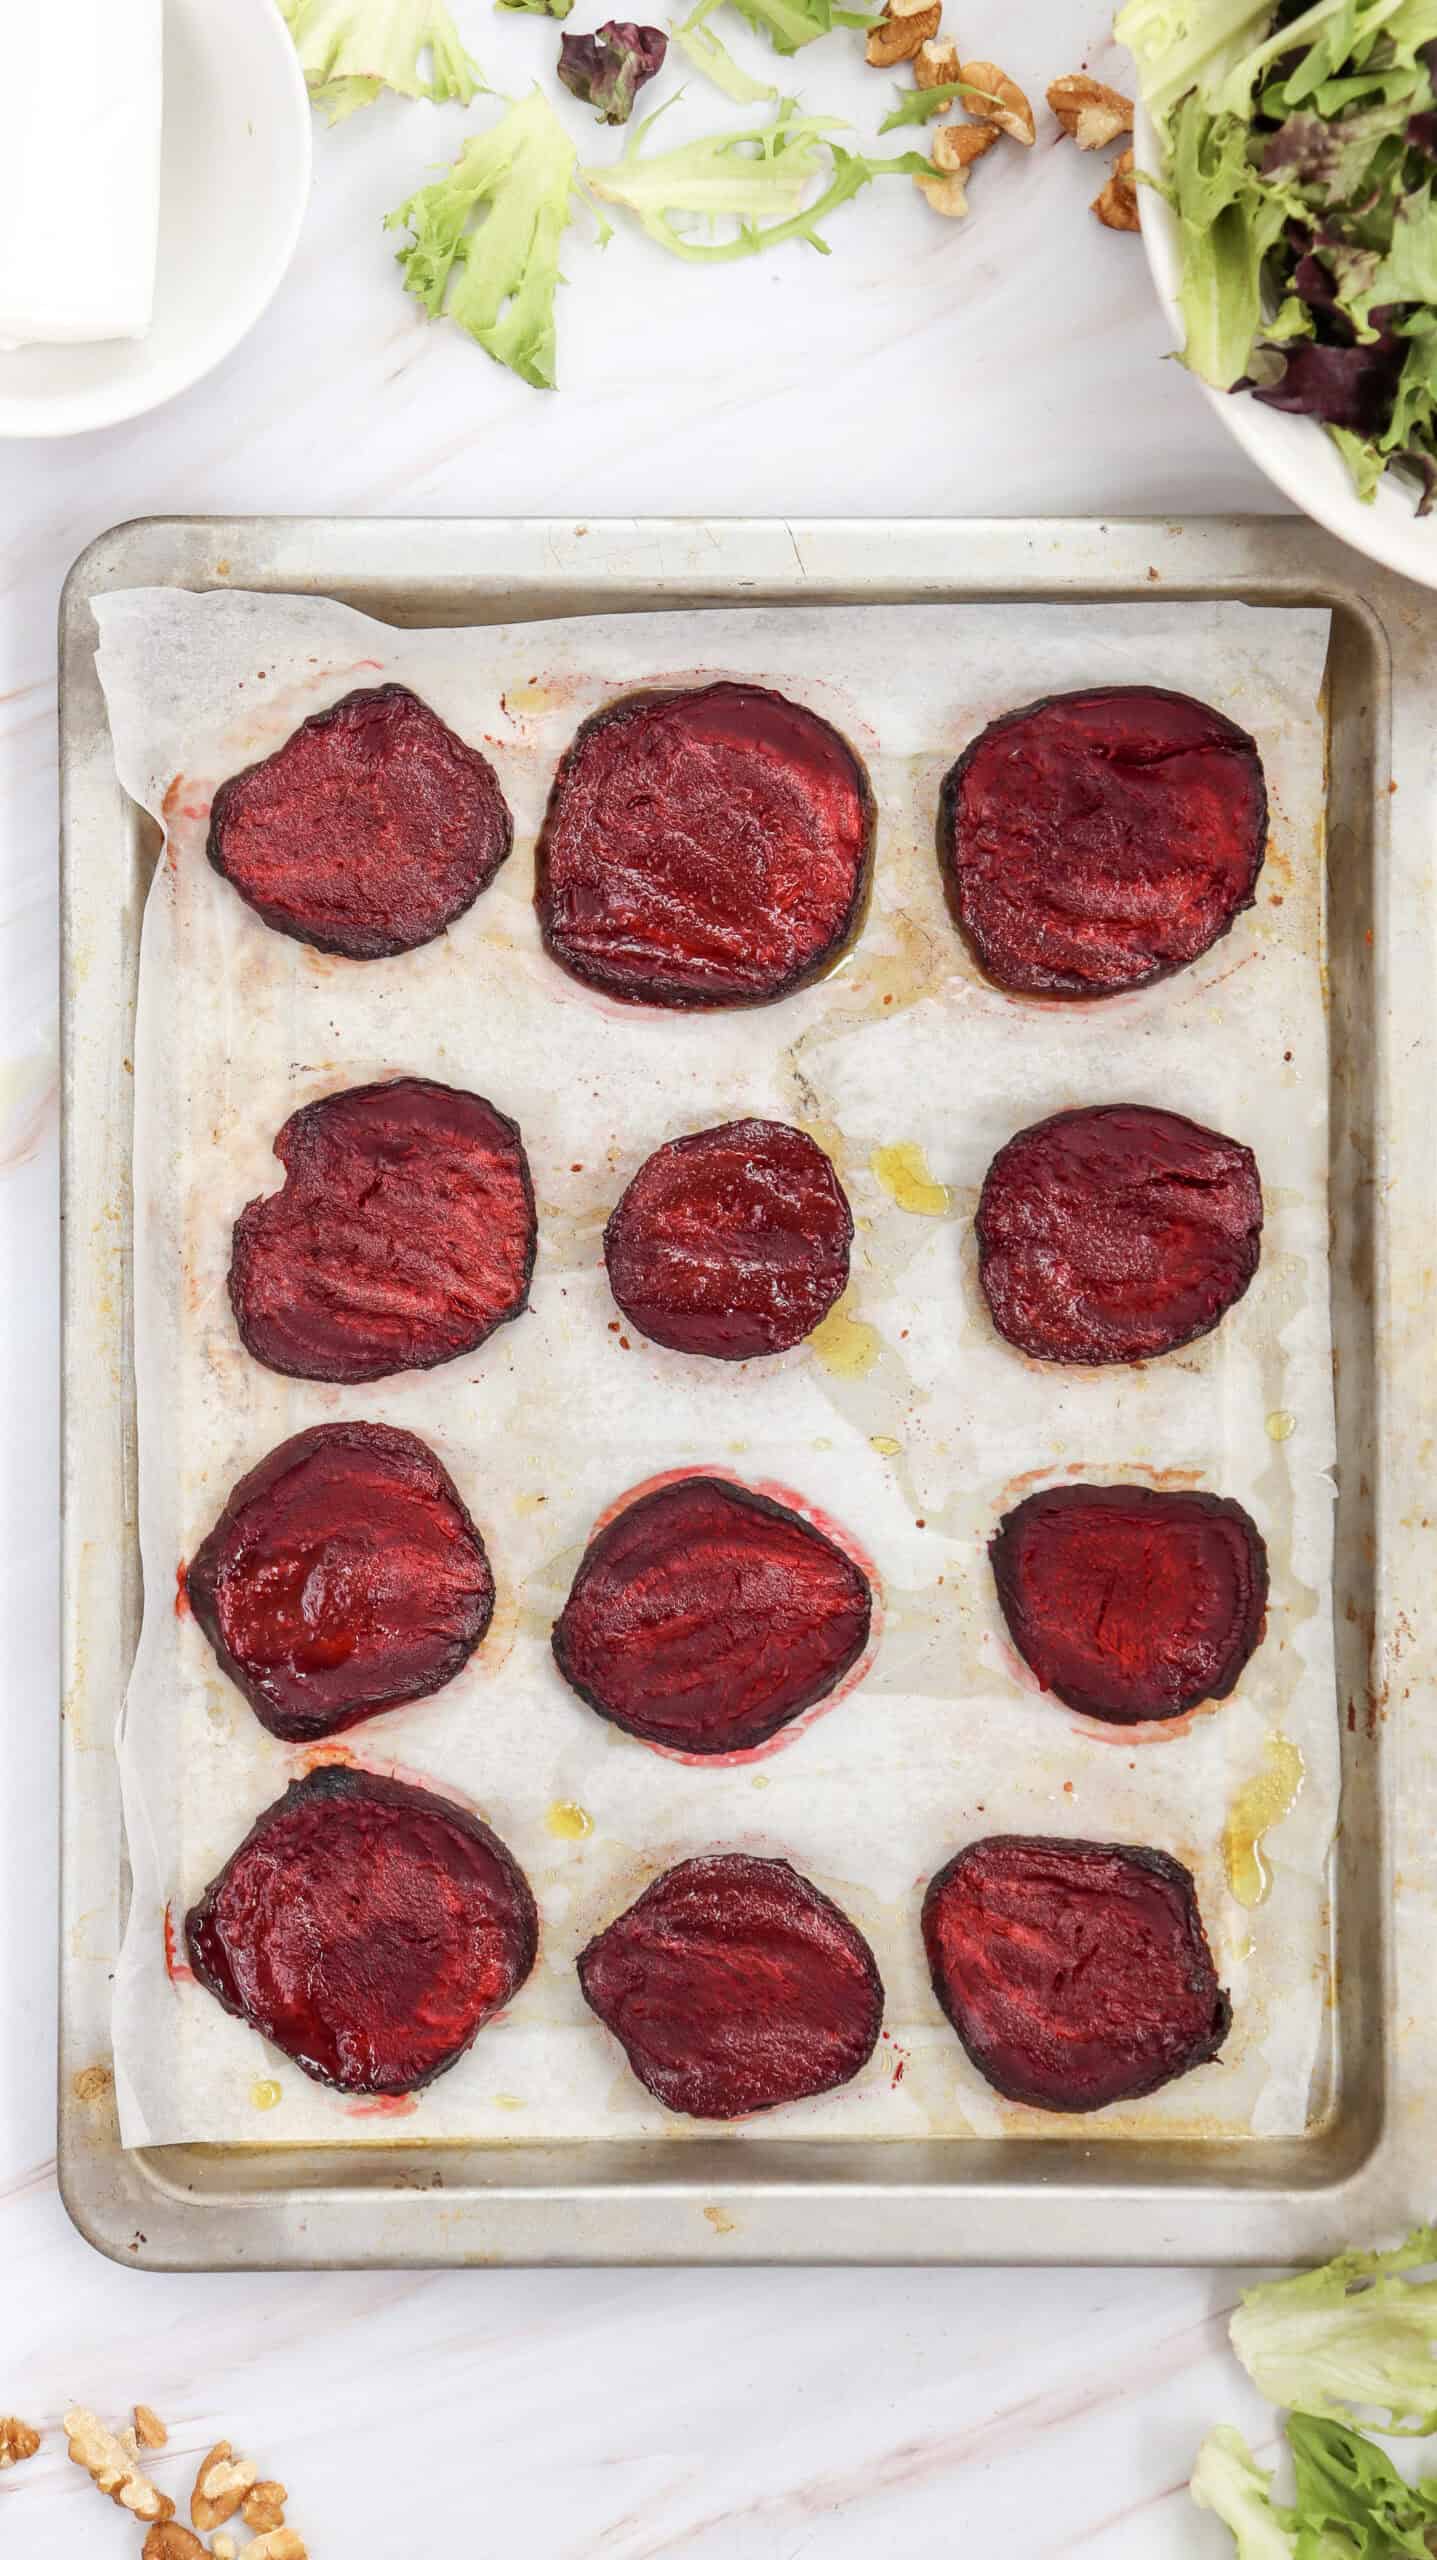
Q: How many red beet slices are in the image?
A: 12